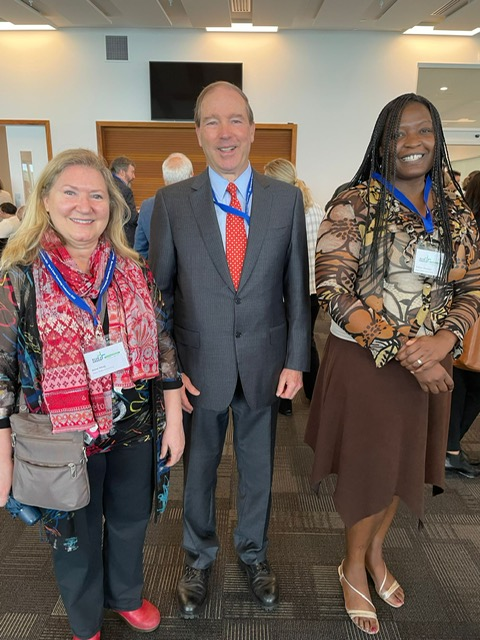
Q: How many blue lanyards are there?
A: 3